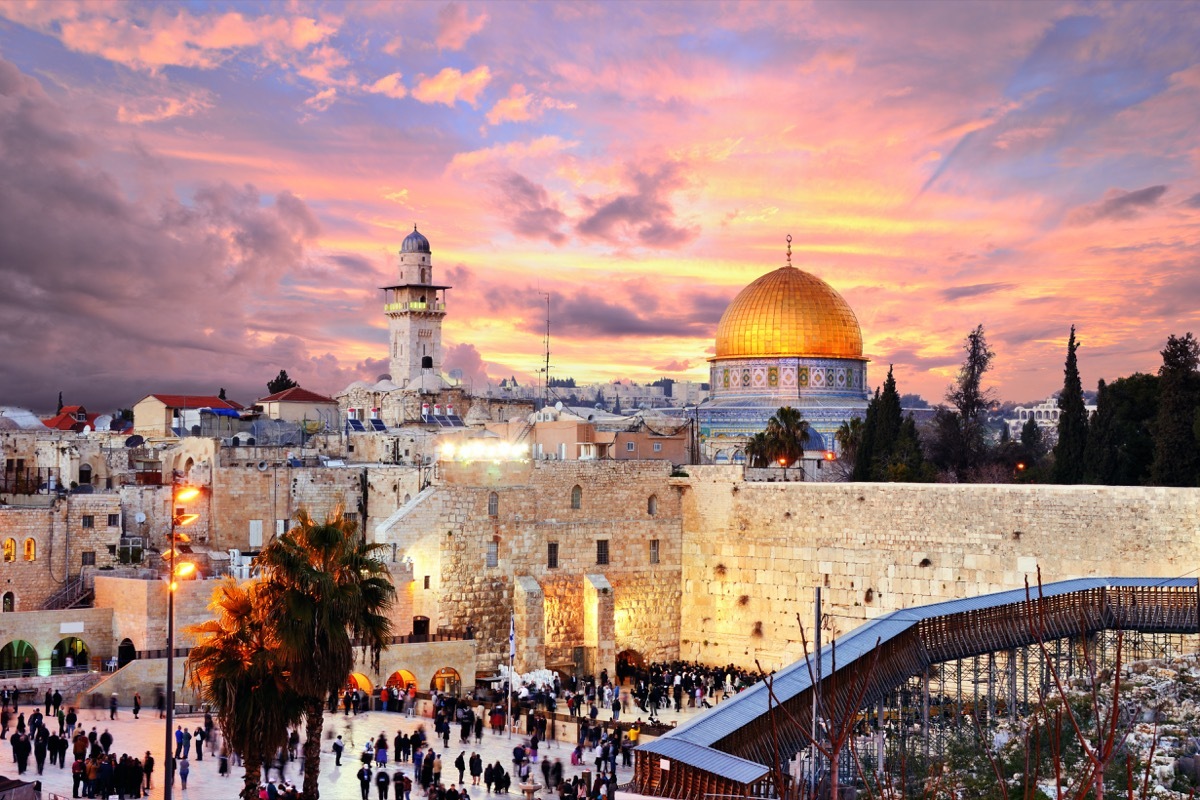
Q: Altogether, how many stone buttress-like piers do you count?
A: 2